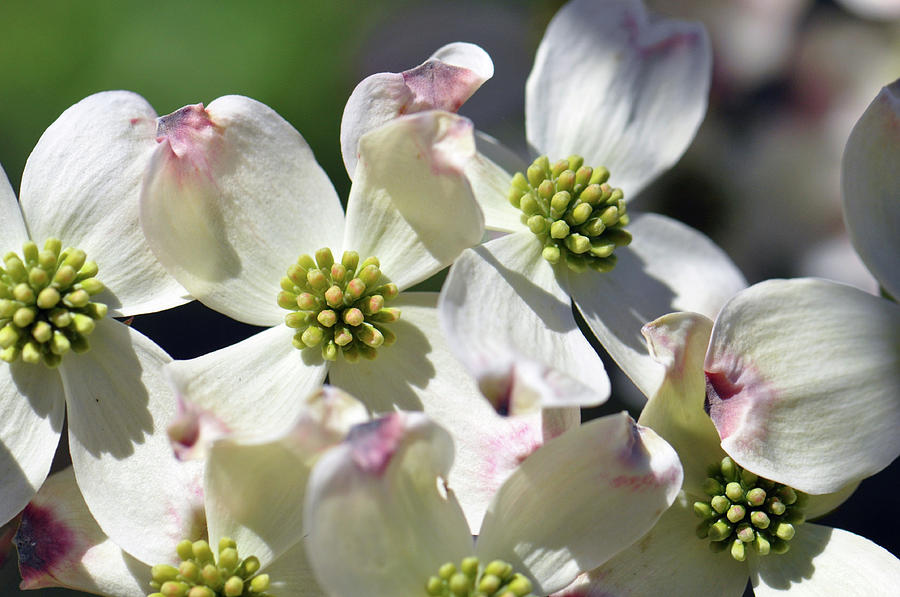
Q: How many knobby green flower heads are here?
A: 6